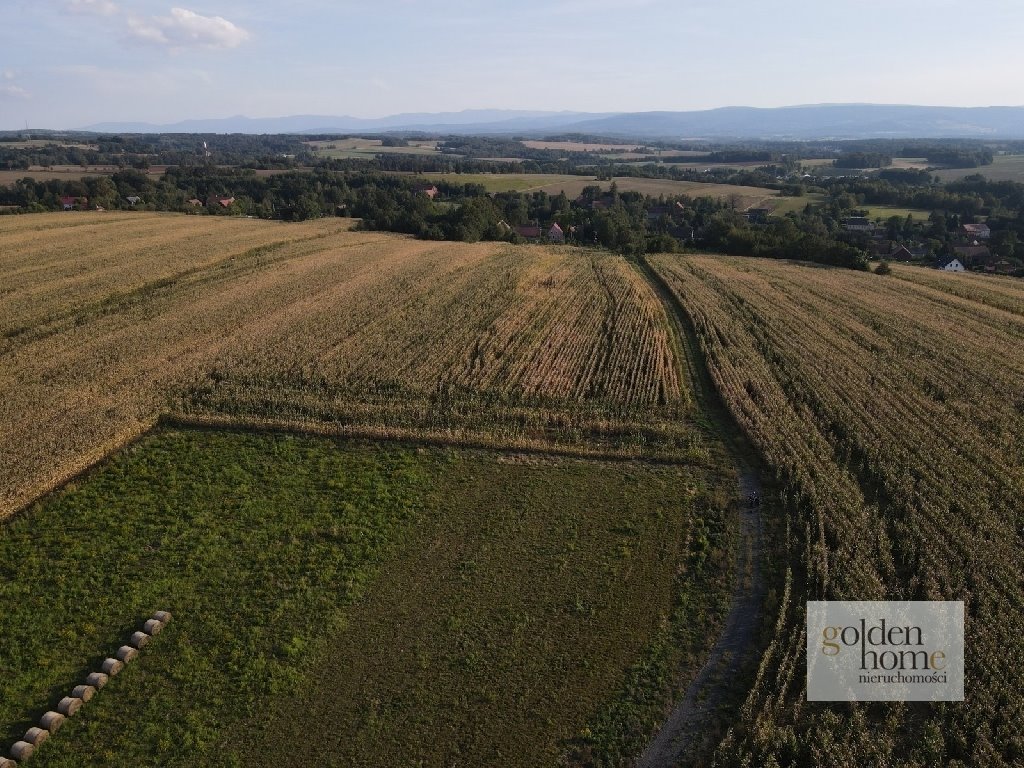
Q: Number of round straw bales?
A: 12